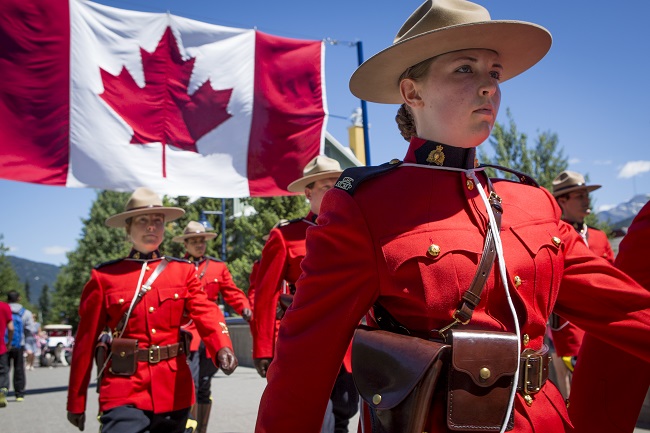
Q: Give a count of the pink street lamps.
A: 0